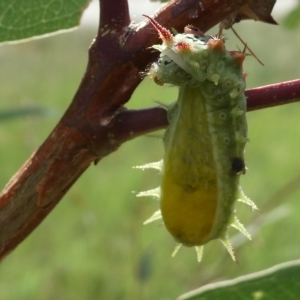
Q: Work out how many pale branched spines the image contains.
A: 8